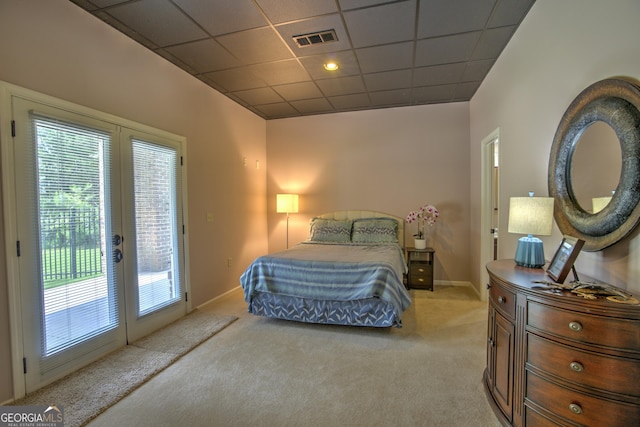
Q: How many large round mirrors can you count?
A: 1